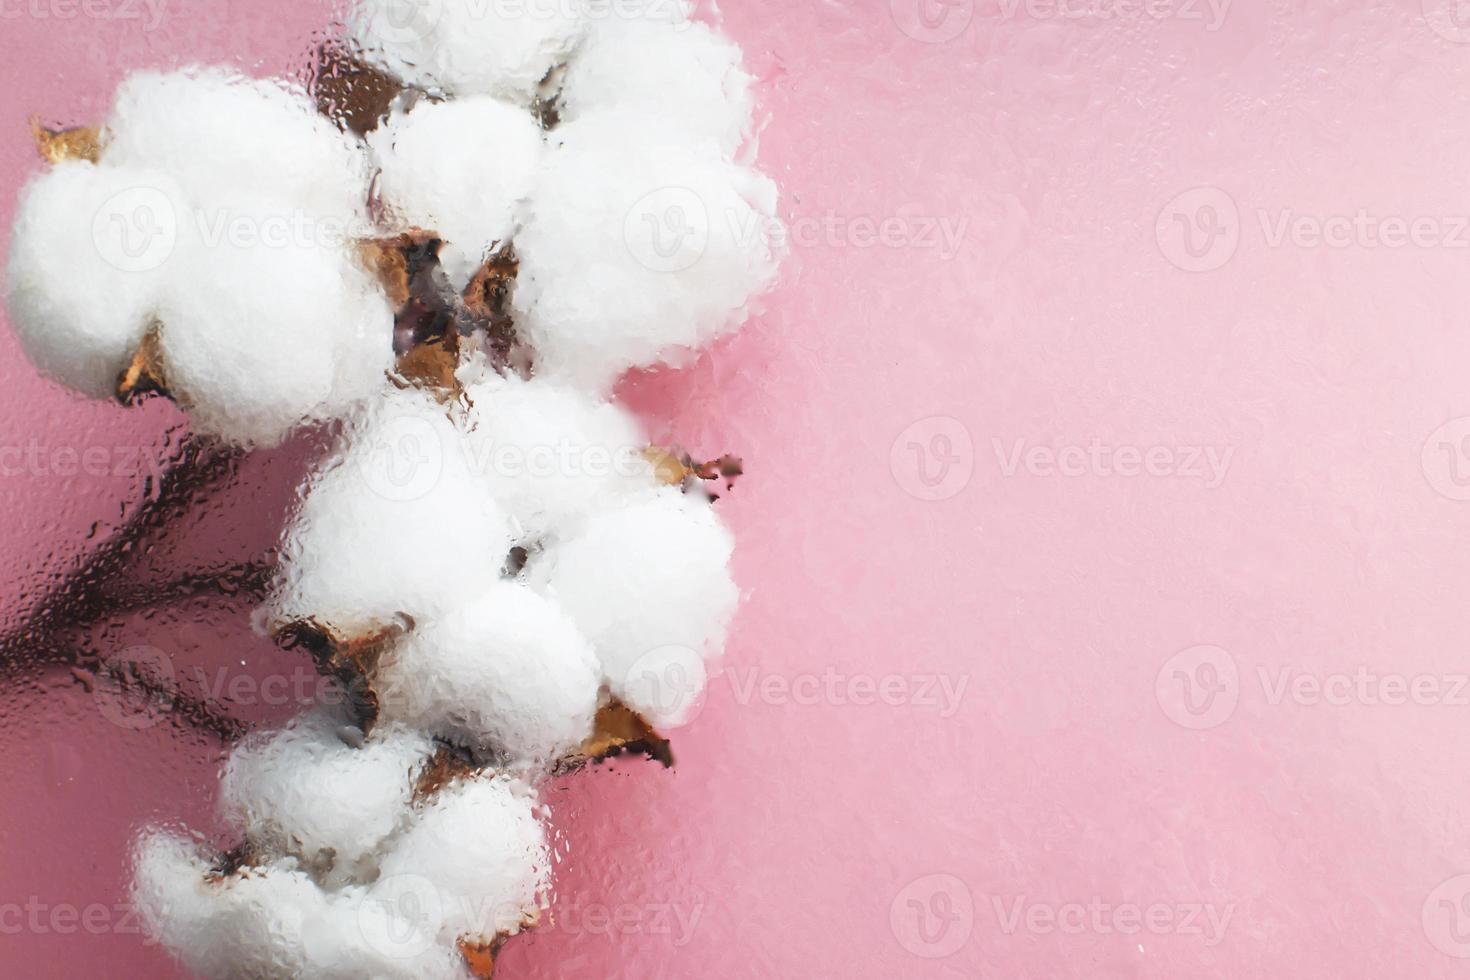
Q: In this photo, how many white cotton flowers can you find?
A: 4